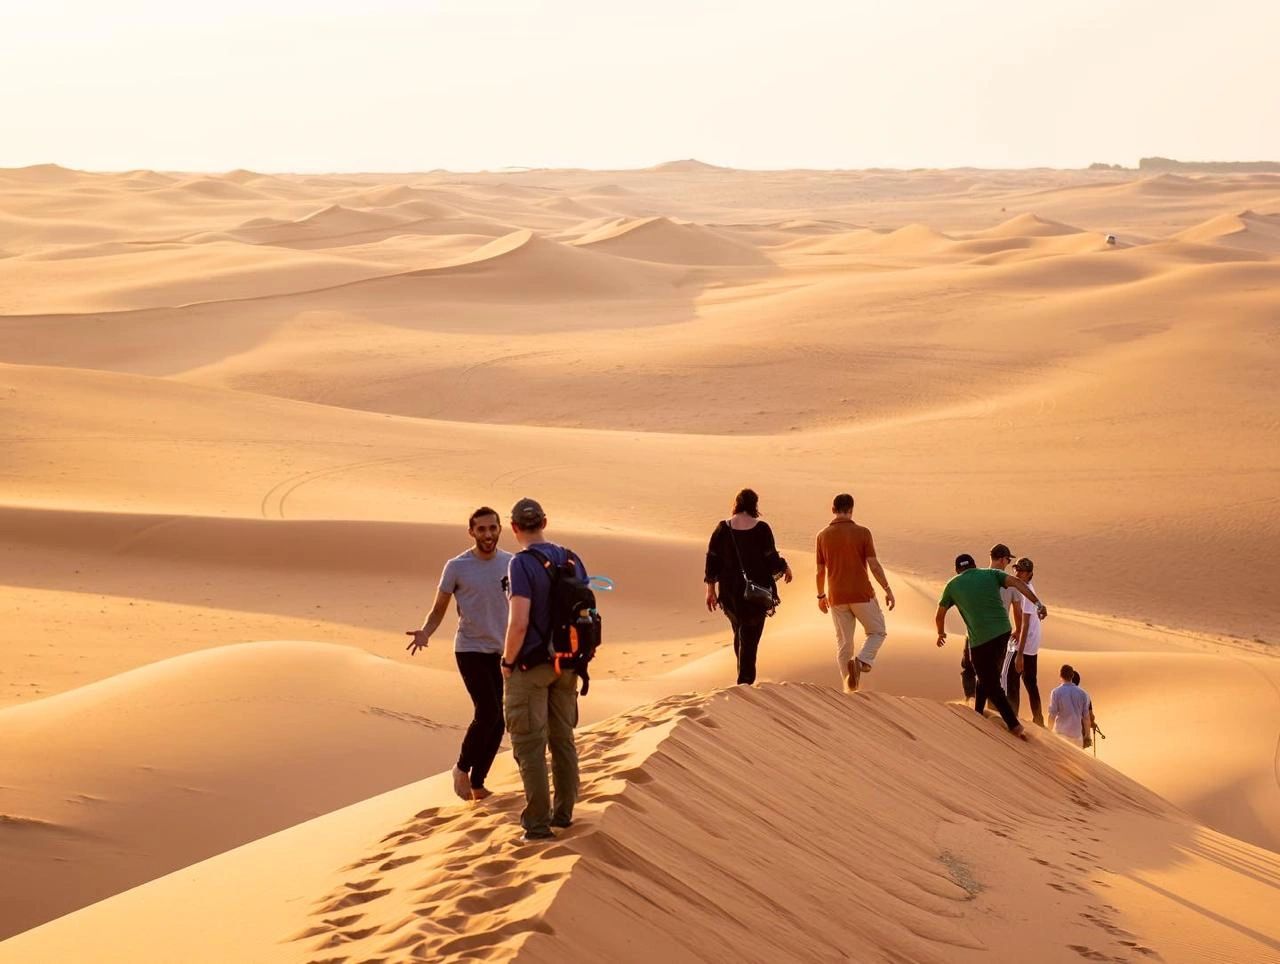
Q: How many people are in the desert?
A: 9